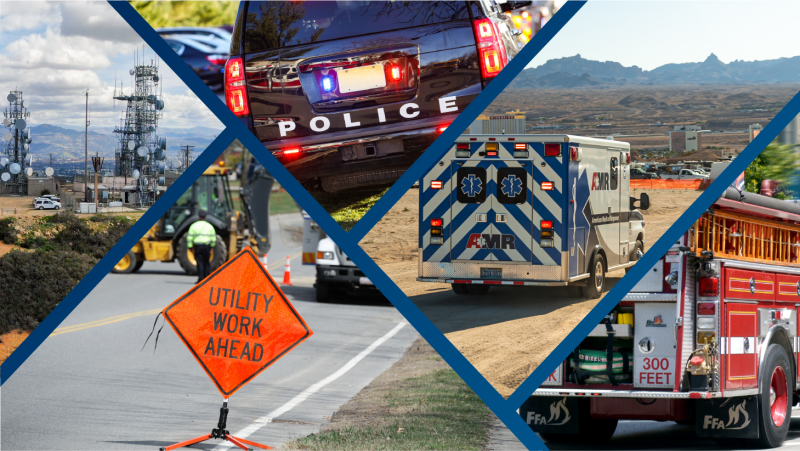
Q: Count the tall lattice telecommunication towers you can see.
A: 2